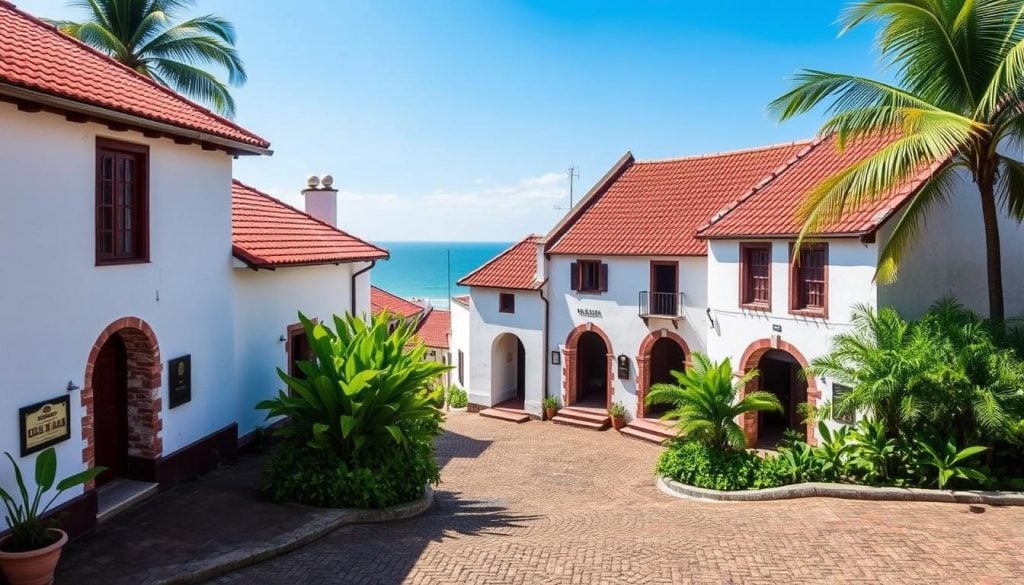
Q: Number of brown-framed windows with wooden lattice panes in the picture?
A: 3